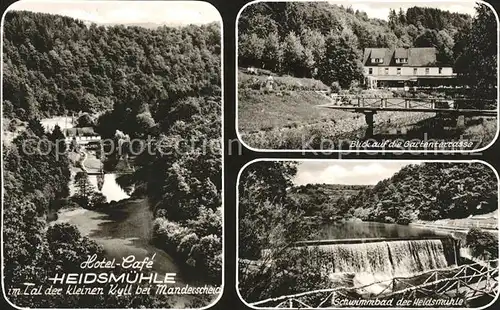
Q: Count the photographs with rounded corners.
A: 3